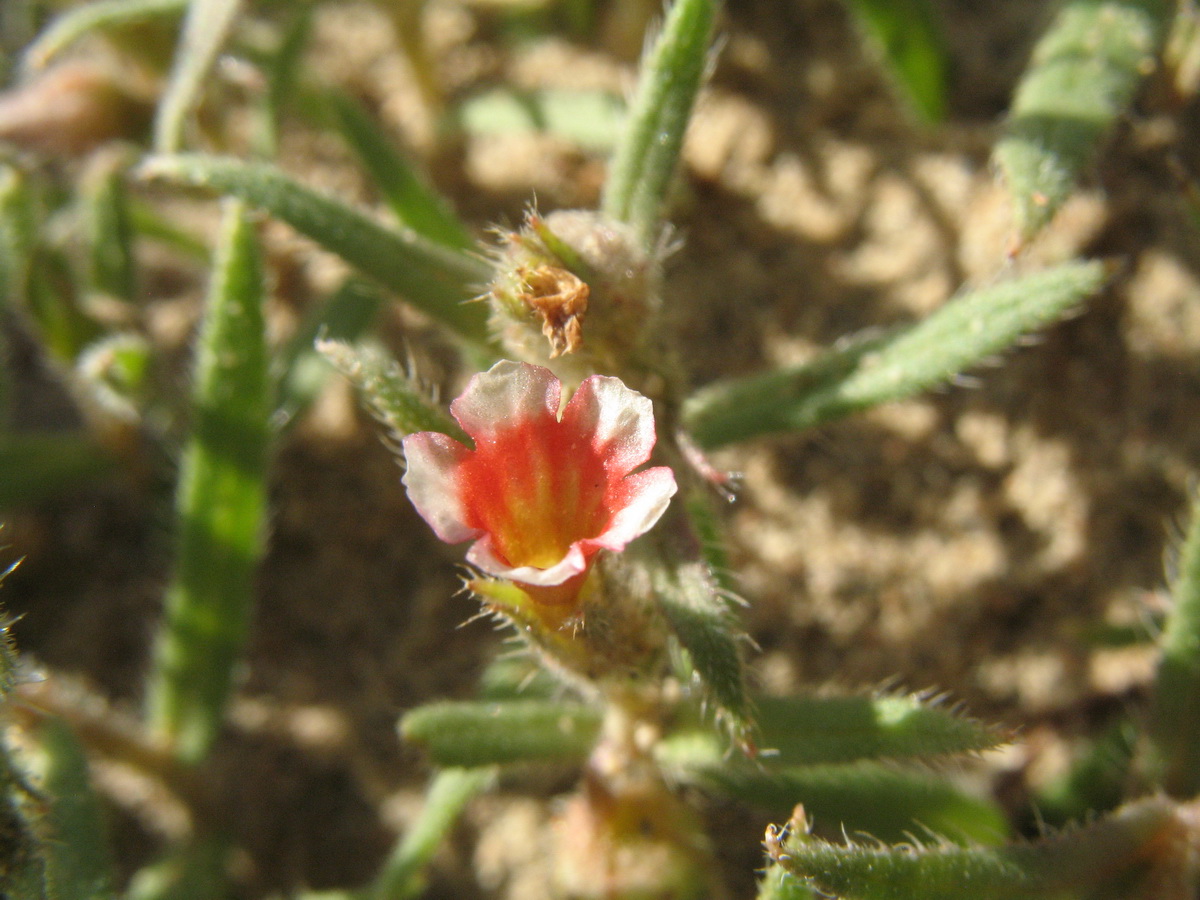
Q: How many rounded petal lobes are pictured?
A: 5